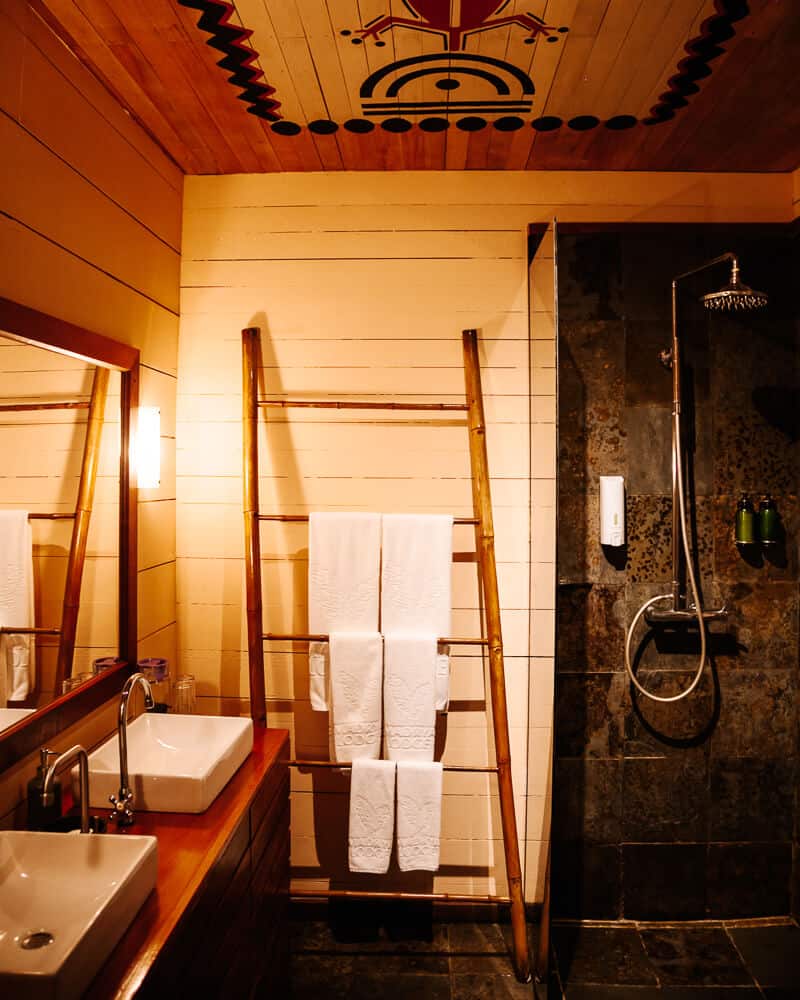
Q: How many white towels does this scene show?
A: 6